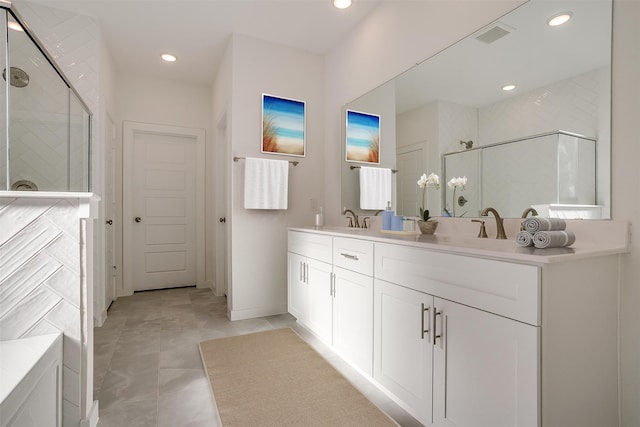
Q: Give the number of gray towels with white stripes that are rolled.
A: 3